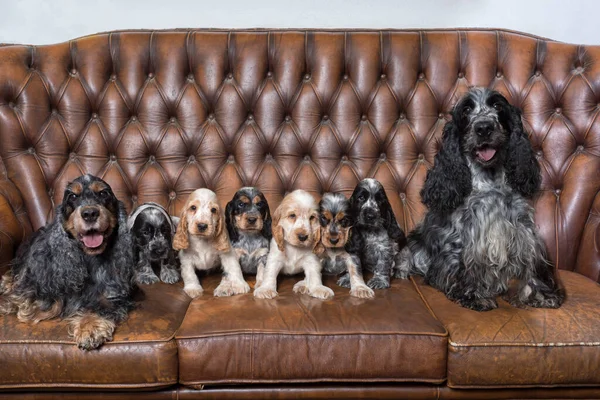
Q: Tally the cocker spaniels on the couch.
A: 8